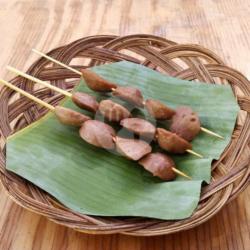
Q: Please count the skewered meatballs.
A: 12